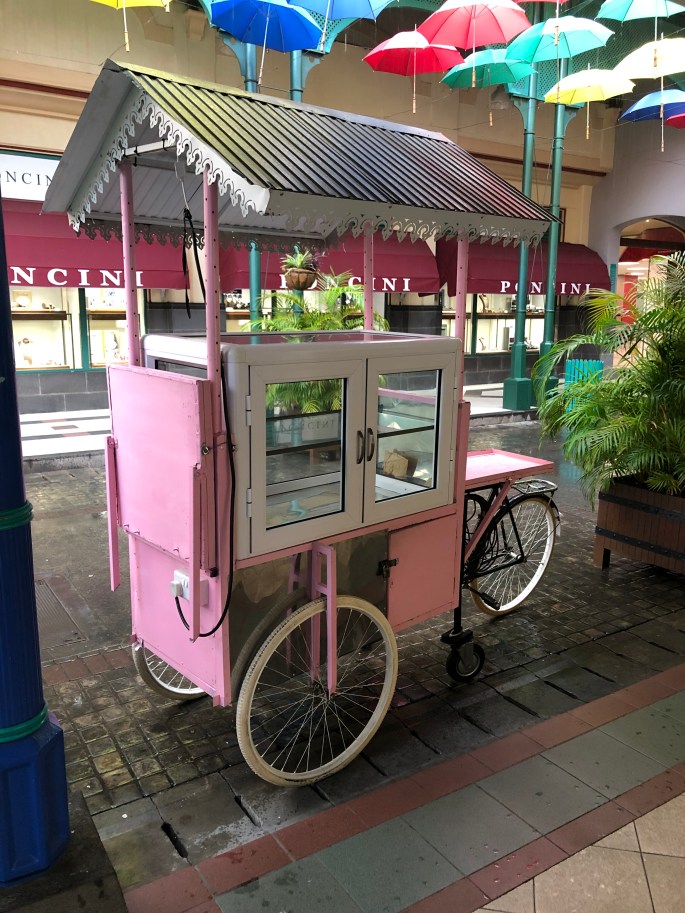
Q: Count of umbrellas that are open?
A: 13